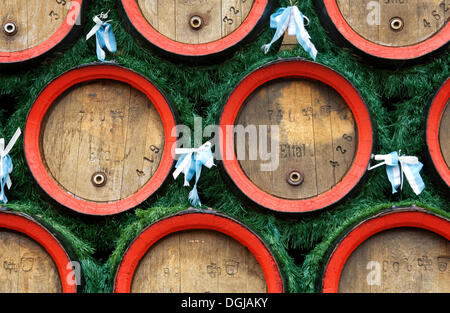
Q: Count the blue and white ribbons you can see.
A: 5